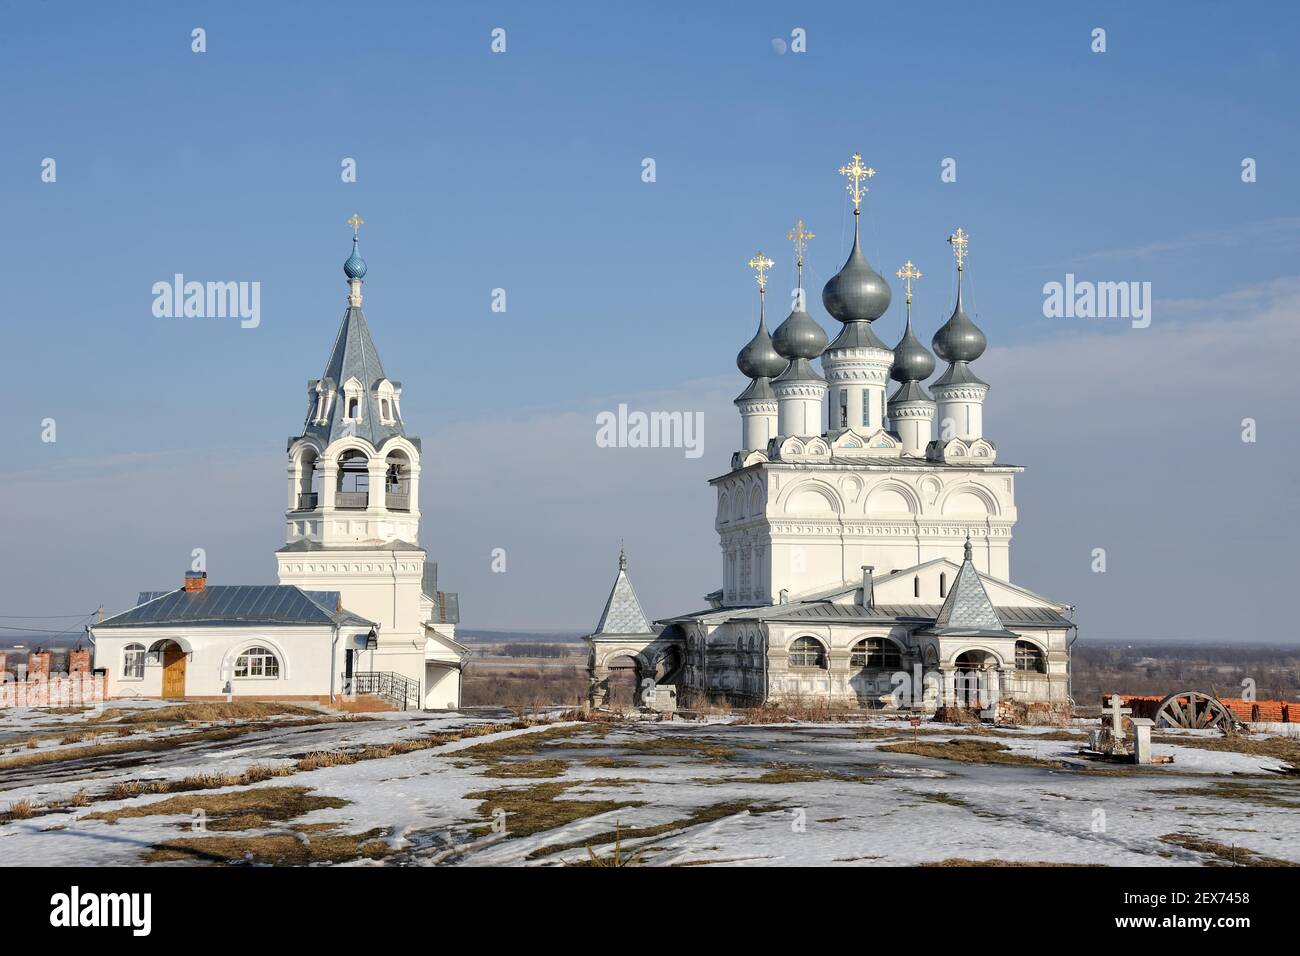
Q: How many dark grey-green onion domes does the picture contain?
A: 5